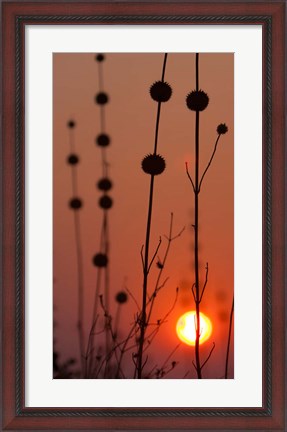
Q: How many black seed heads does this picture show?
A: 14